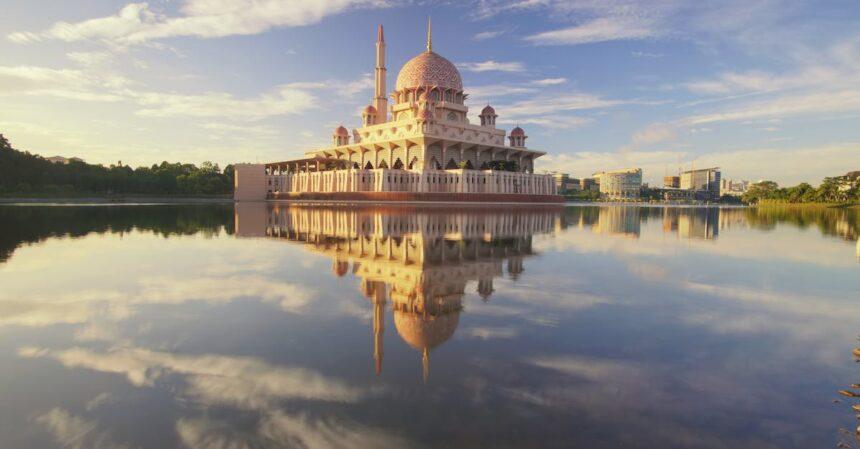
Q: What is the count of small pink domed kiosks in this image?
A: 6